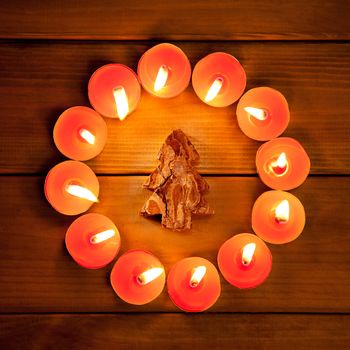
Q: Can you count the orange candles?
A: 12